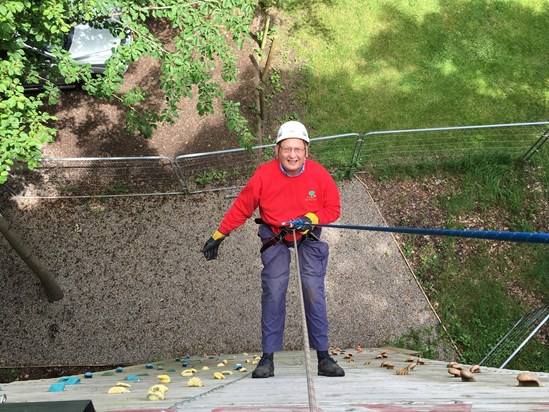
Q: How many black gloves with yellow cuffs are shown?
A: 2